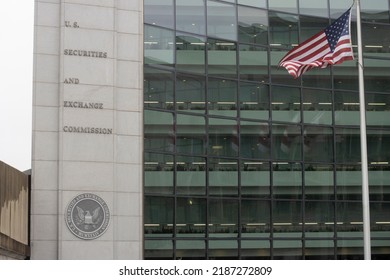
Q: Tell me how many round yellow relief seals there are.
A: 0